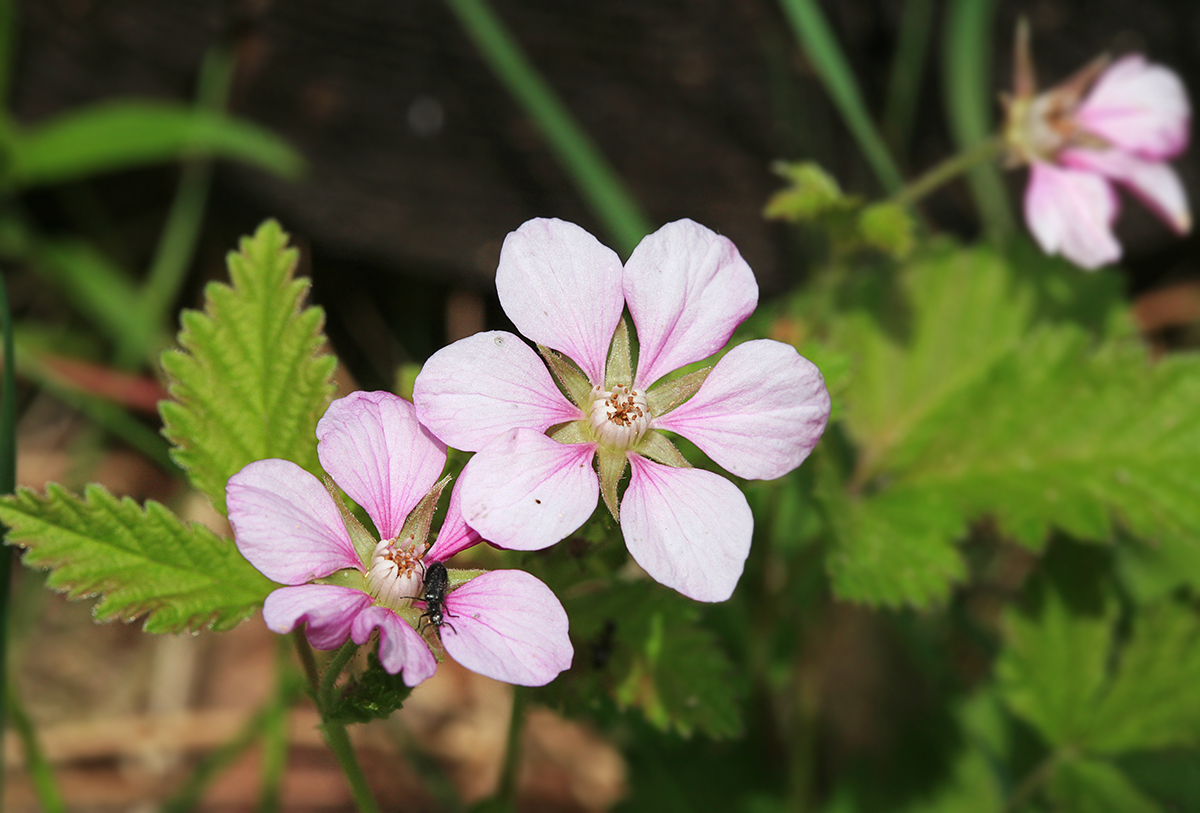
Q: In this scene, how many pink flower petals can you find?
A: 15